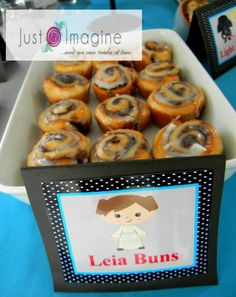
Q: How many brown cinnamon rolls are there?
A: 12